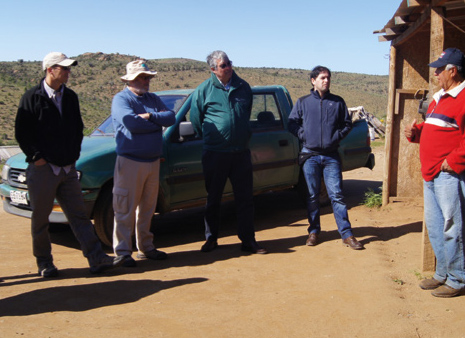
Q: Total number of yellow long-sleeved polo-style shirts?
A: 0